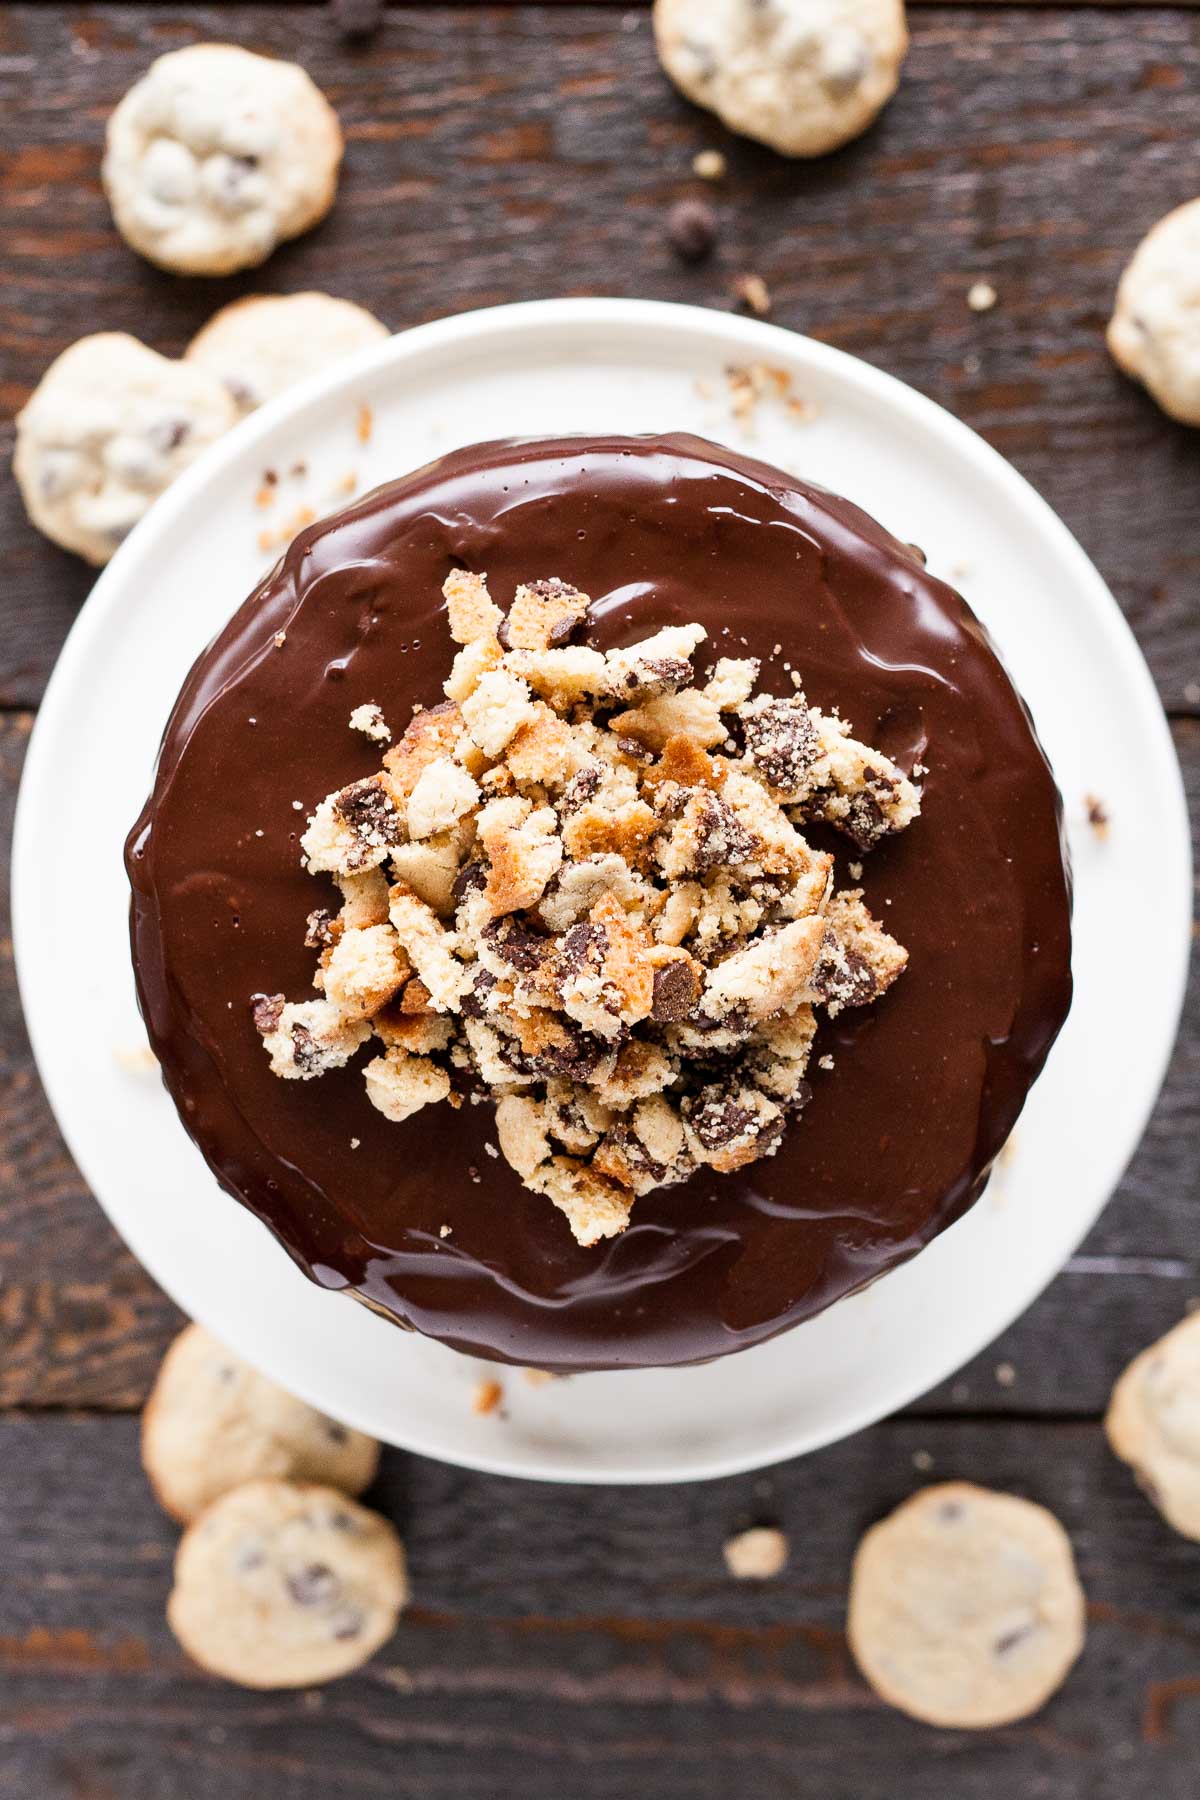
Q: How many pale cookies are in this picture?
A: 9